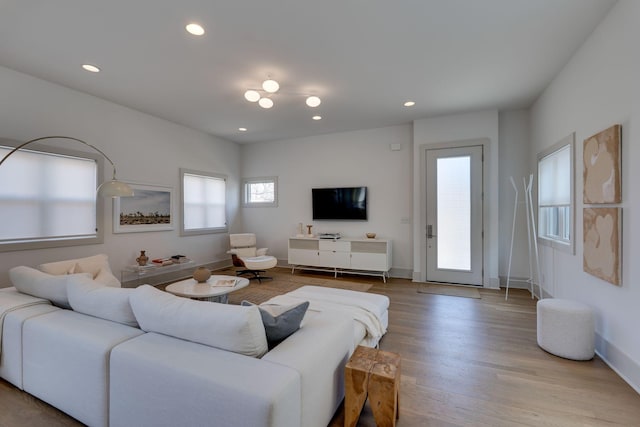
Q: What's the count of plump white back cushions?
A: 3